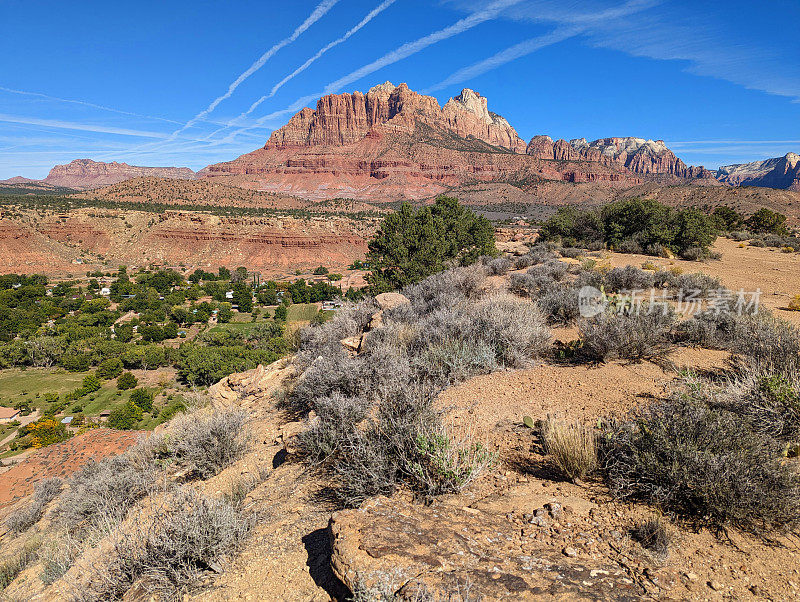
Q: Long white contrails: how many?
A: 4